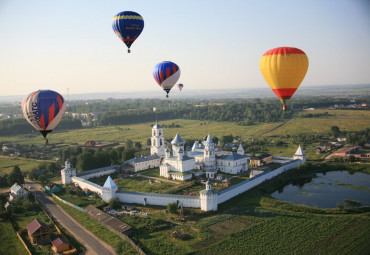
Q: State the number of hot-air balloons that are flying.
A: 5